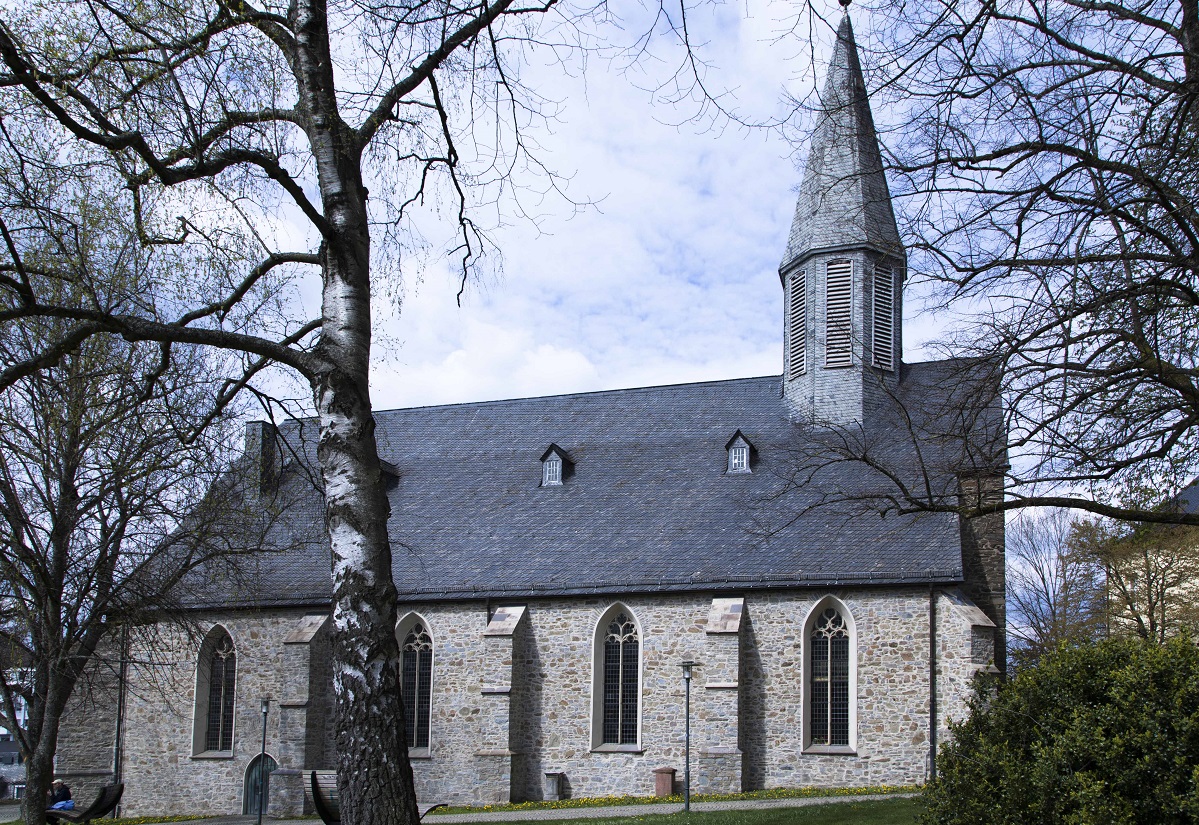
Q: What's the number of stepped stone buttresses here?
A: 4